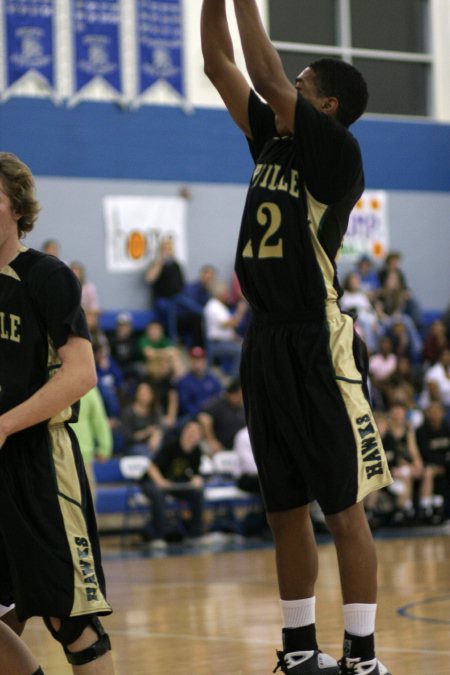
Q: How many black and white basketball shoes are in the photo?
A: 2